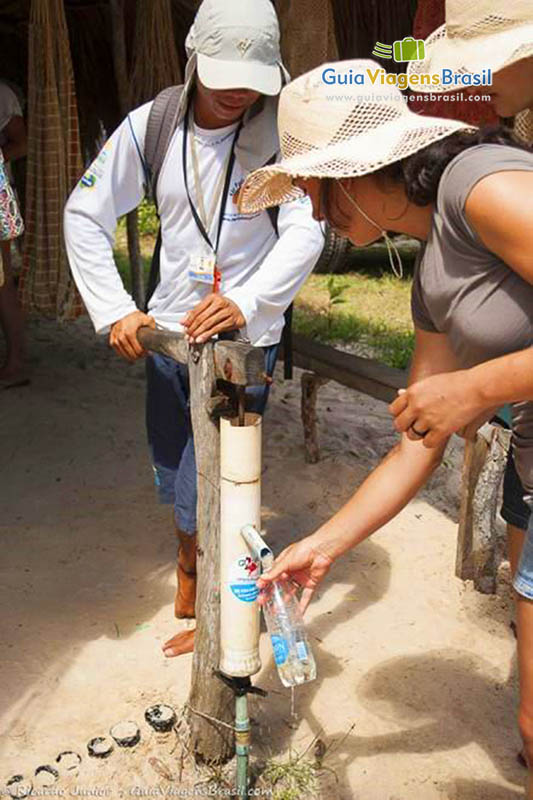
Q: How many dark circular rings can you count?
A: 6